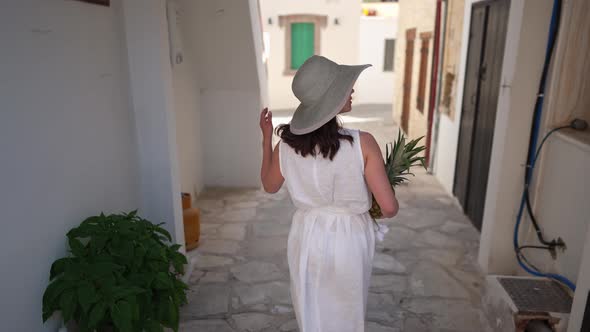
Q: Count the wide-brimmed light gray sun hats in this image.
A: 1